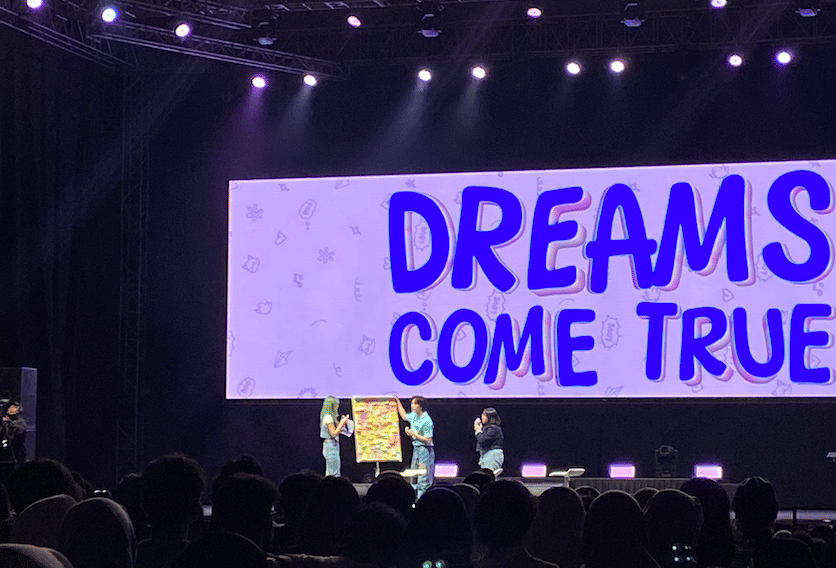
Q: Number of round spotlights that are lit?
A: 14